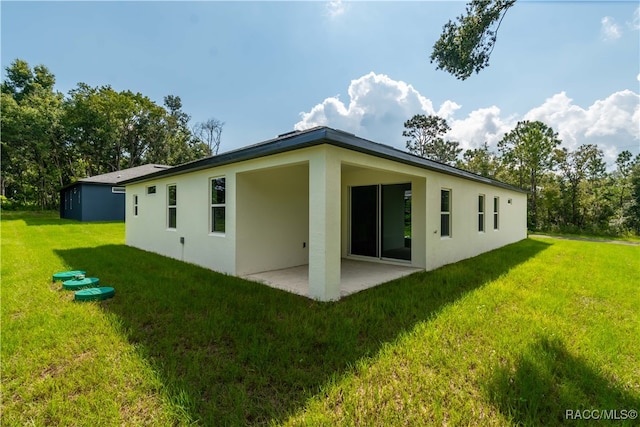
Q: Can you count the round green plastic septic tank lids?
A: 3